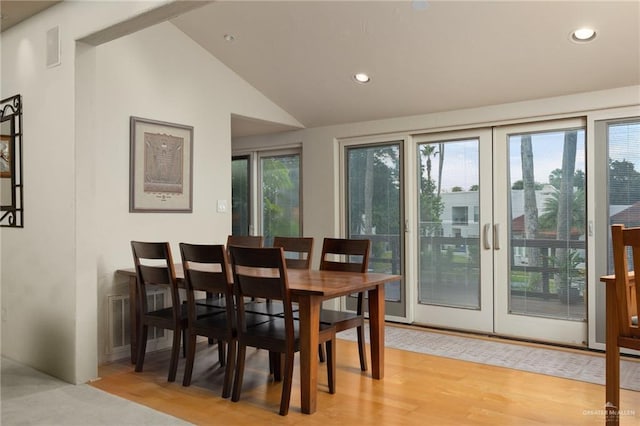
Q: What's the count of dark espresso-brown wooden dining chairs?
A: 6